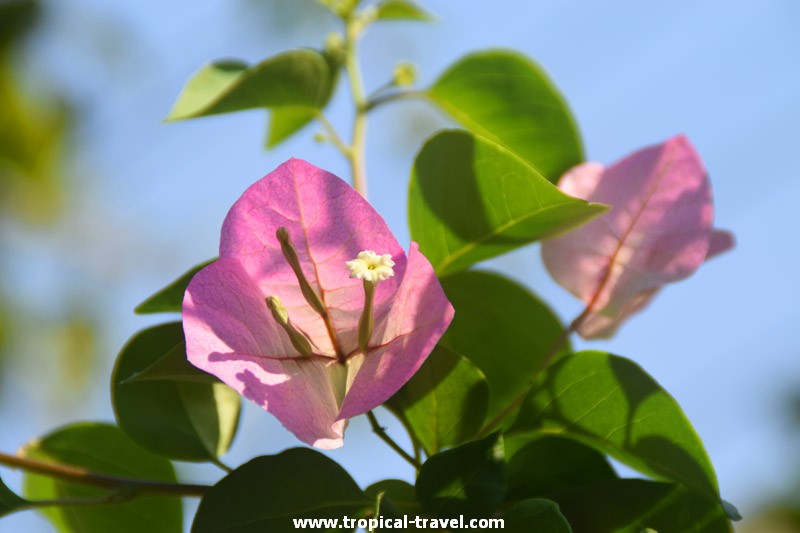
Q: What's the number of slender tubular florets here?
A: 3